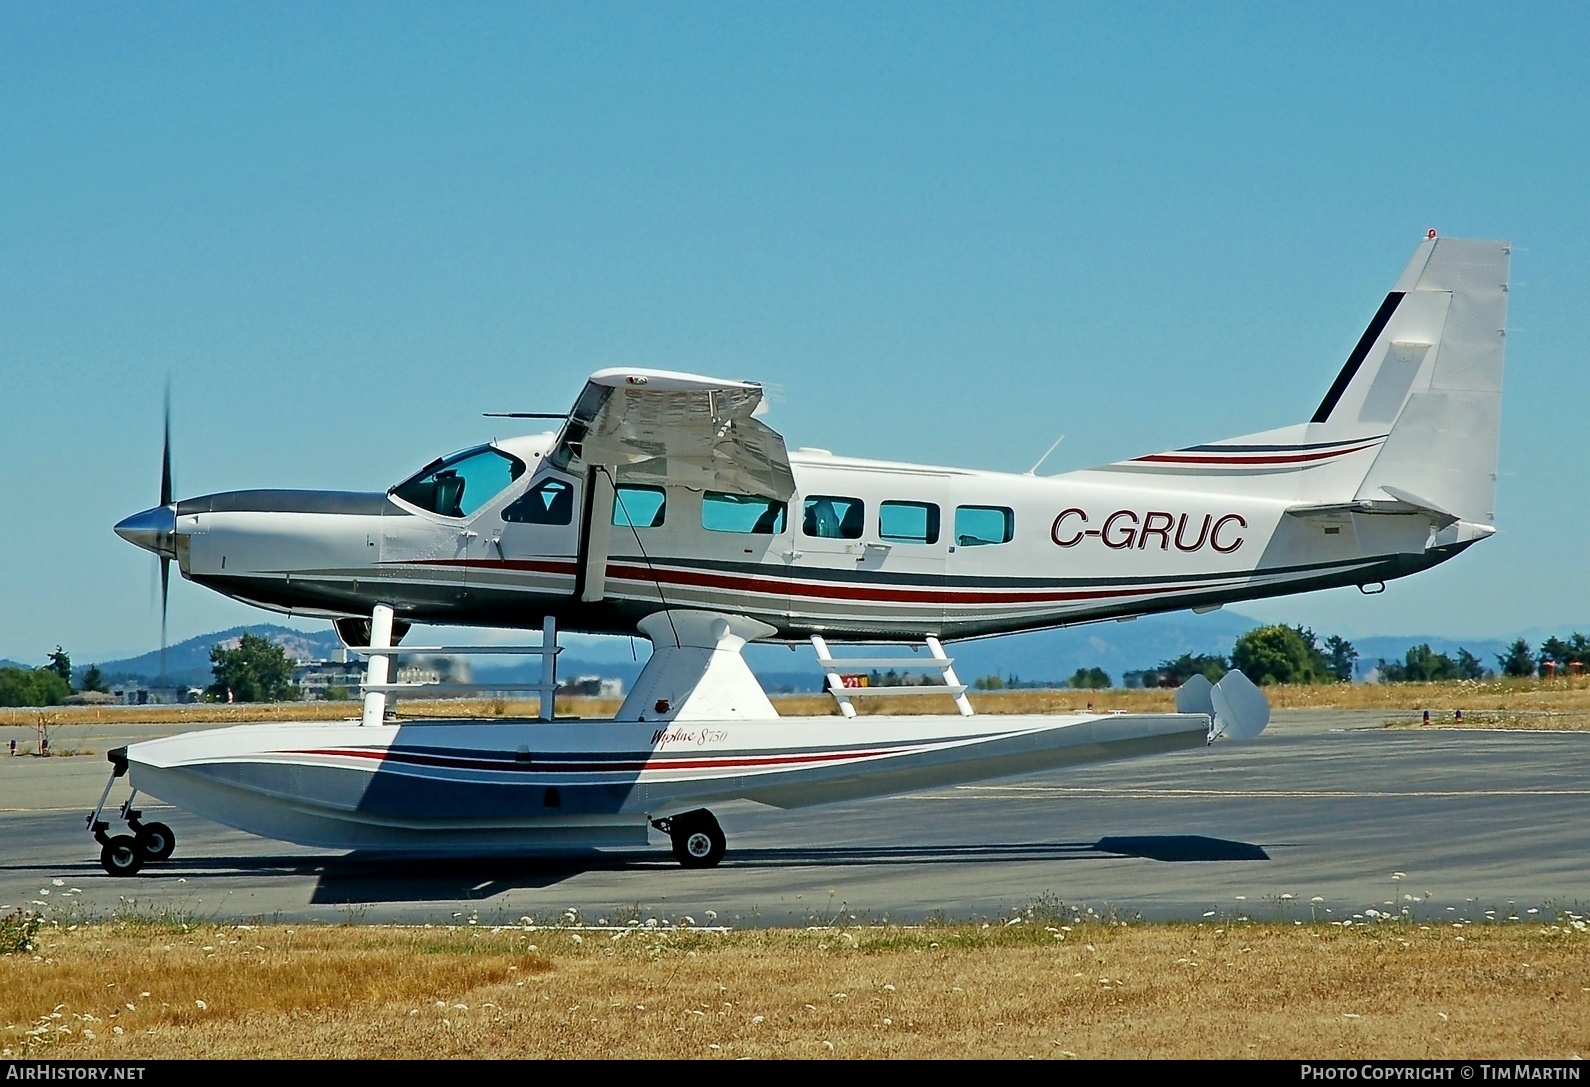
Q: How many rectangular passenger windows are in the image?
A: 5